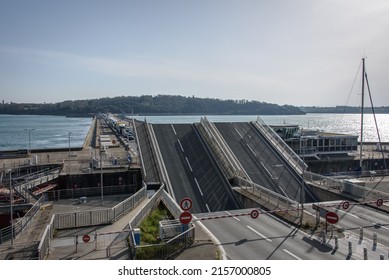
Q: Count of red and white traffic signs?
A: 7